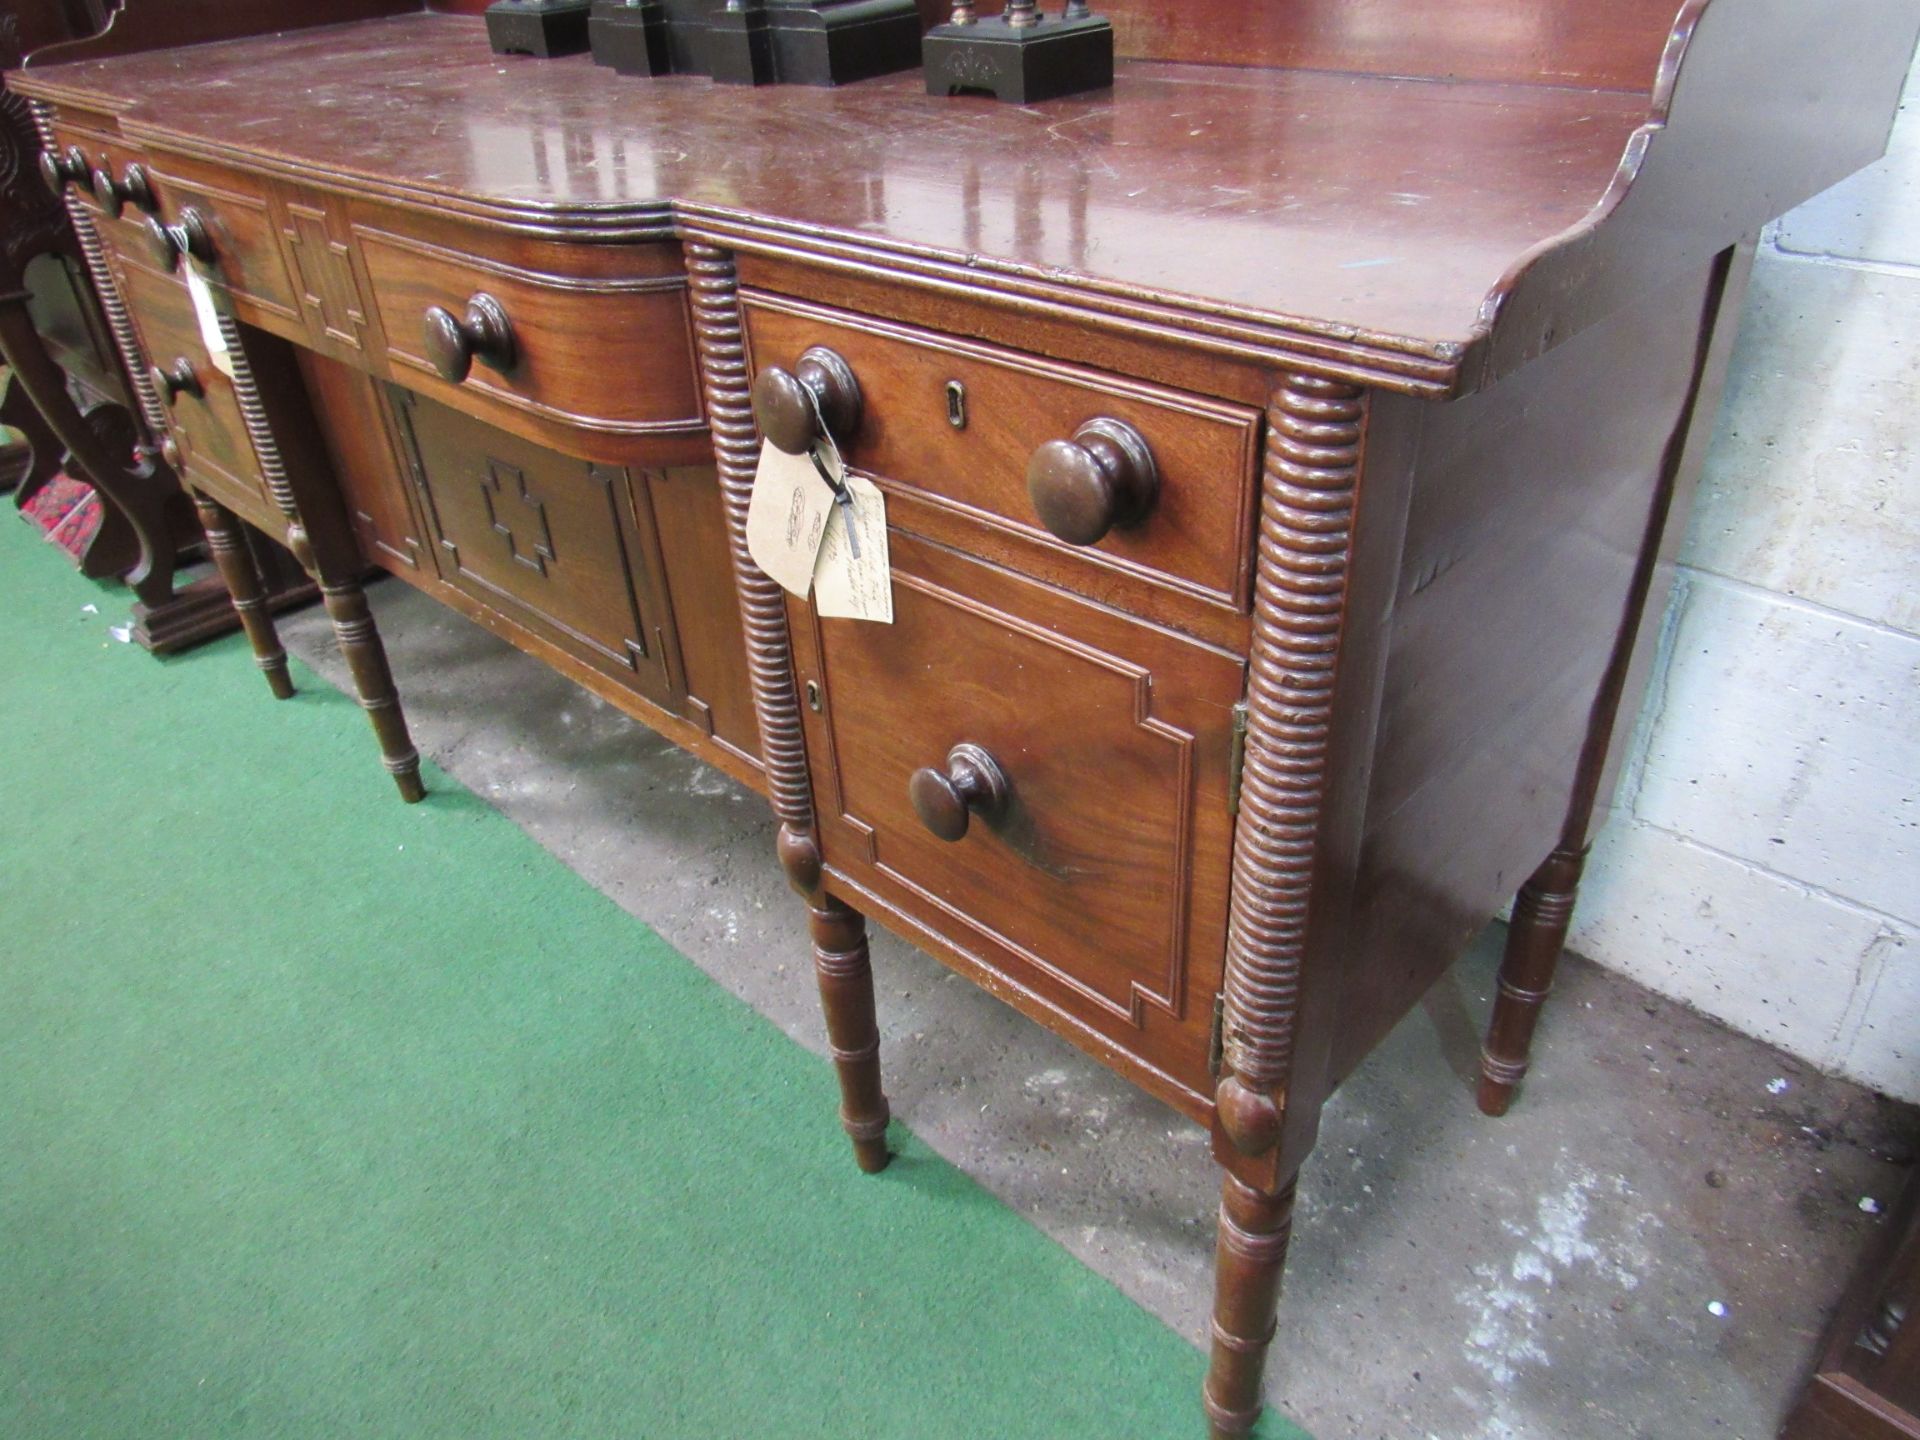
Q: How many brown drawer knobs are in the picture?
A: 8